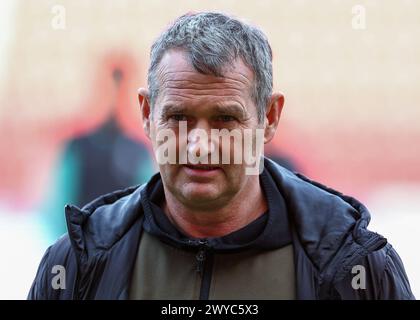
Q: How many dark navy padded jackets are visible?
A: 1